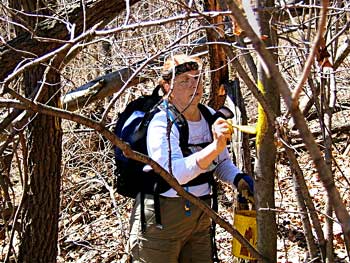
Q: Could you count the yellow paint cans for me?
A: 1